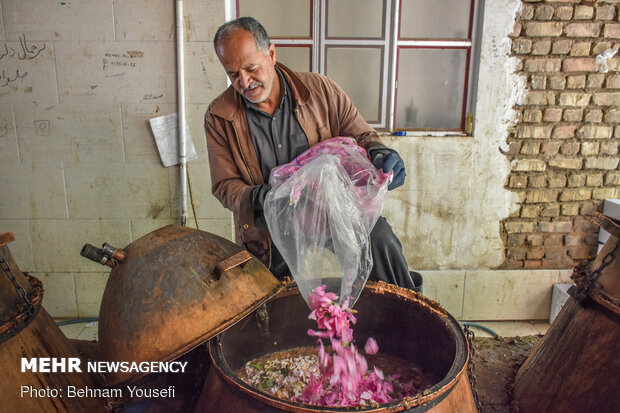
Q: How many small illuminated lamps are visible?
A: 0